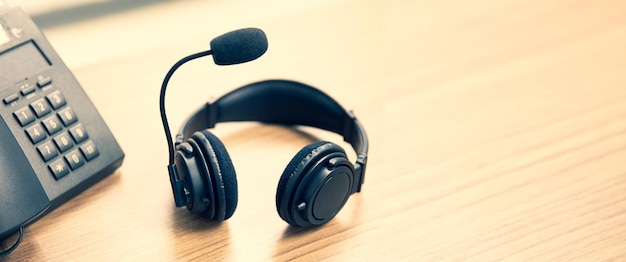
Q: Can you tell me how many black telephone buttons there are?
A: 15